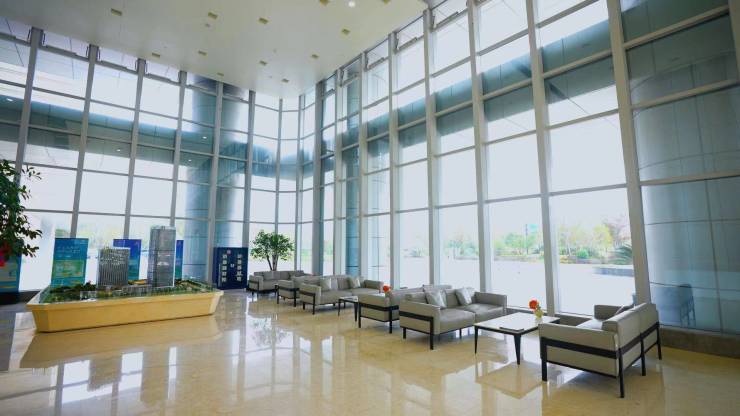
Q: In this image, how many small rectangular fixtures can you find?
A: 12